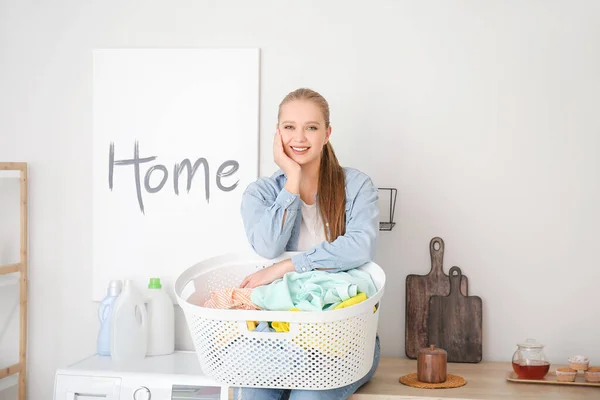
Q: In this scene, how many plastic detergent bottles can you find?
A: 3